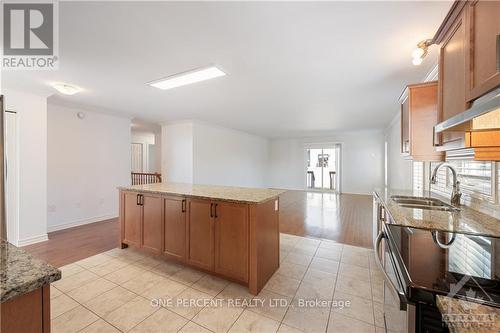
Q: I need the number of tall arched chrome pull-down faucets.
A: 1